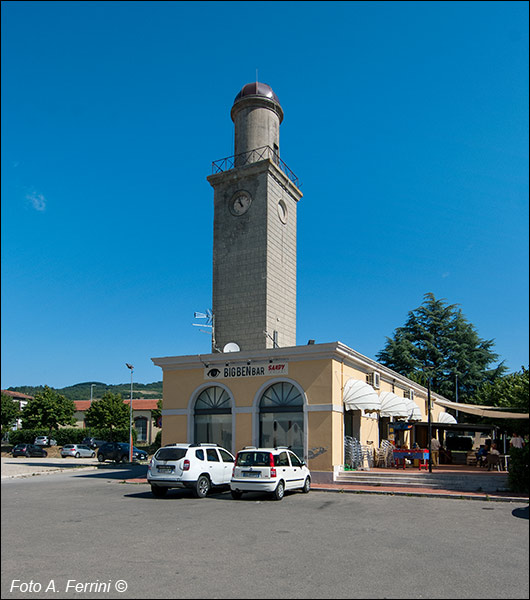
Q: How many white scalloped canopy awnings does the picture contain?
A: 4